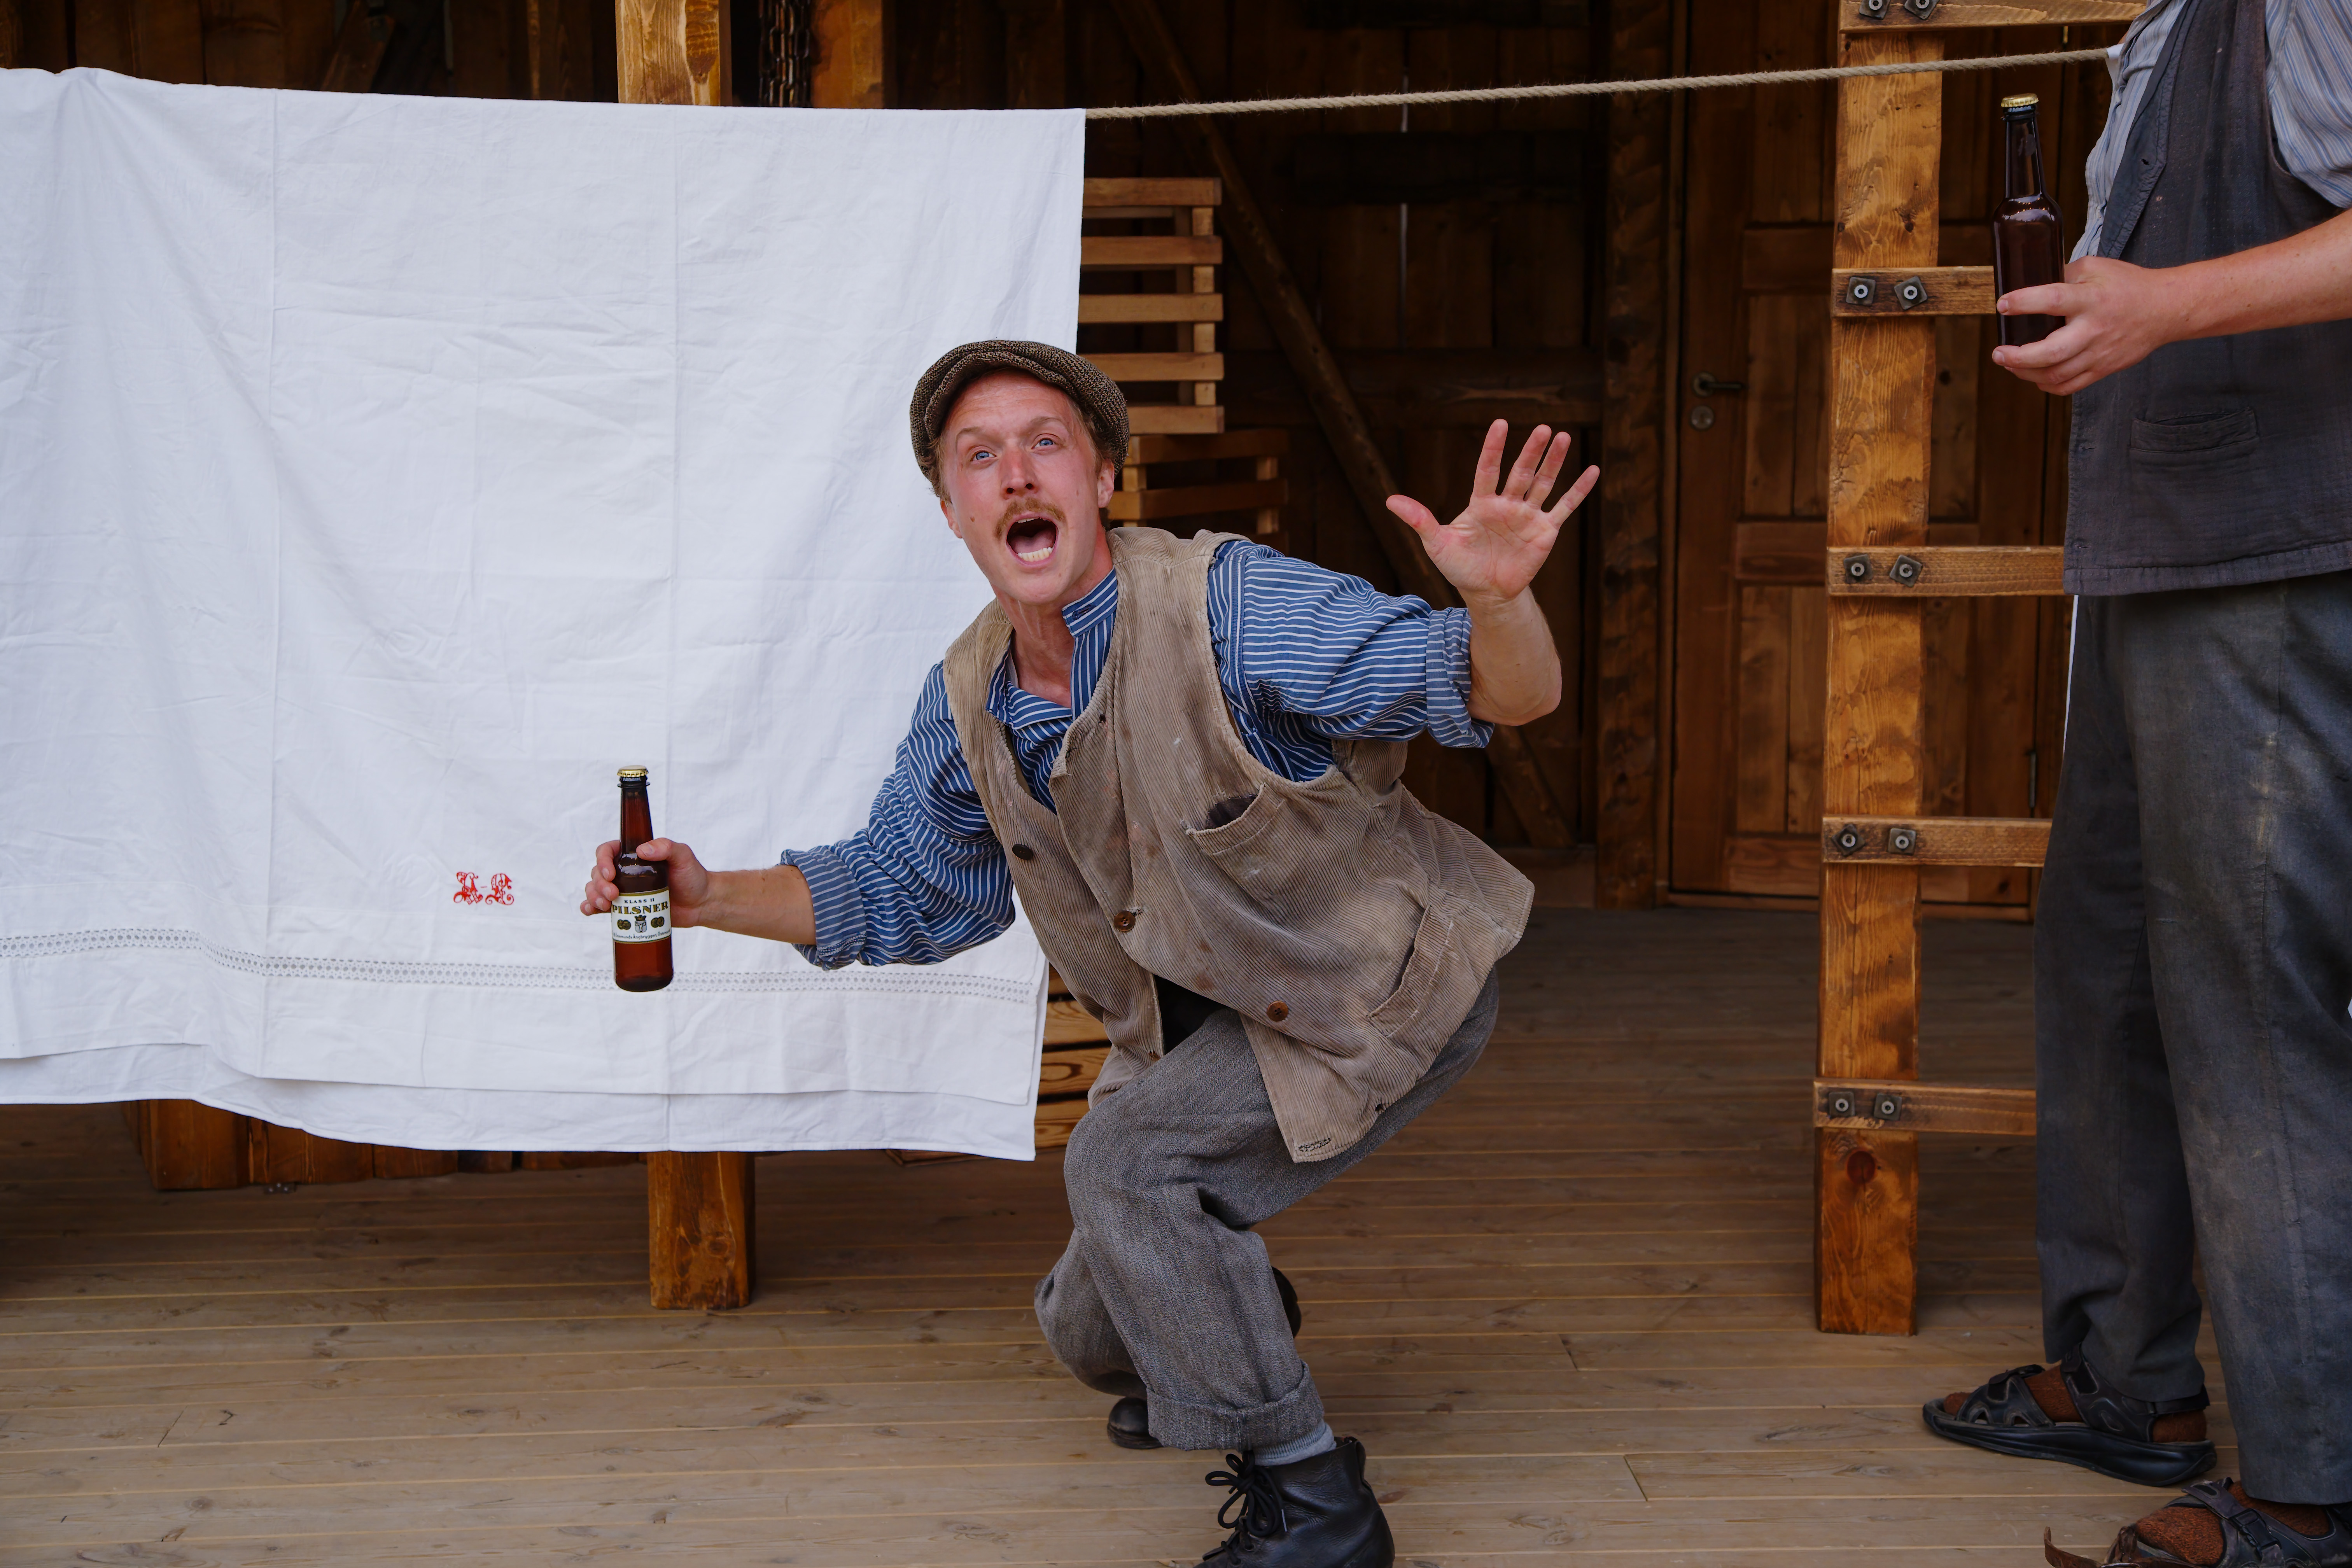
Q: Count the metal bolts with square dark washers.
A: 10